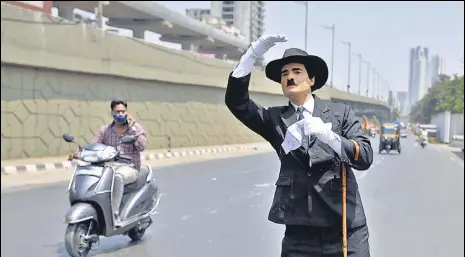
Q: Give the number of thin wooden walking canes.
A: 1